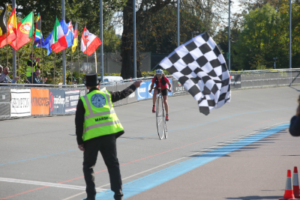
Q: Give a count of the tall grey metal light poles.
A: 7